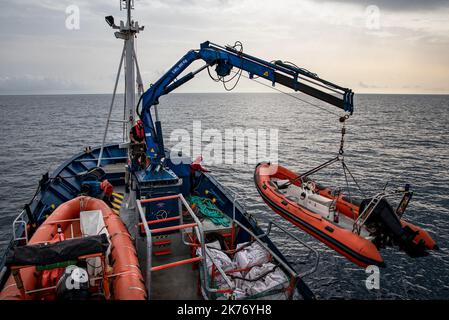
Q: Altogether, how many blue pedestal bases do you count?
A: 1